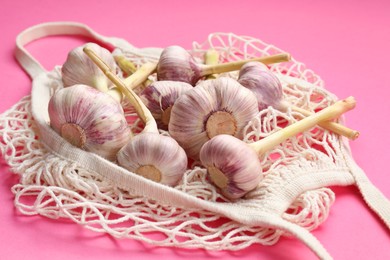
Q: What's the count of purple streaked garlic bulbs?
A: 8